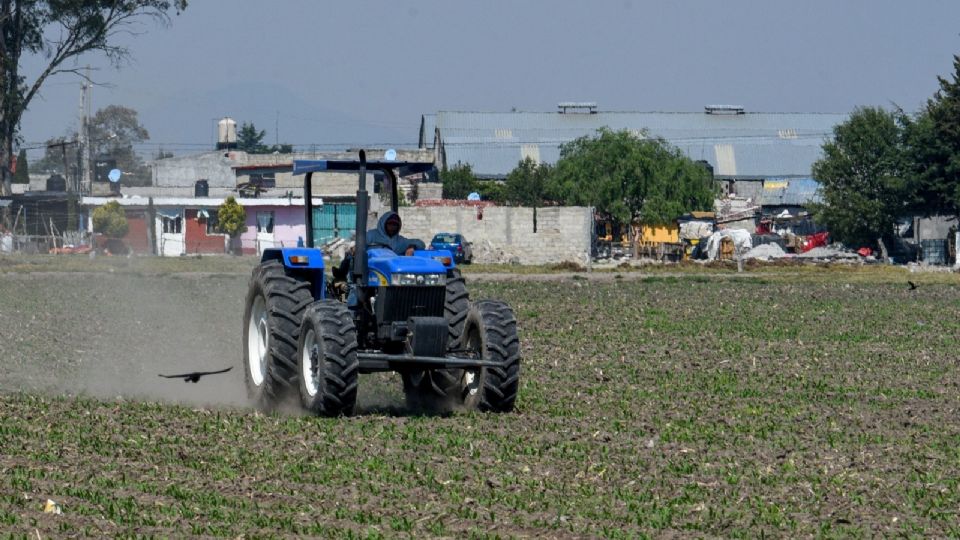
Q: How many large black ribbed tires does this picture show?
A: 4